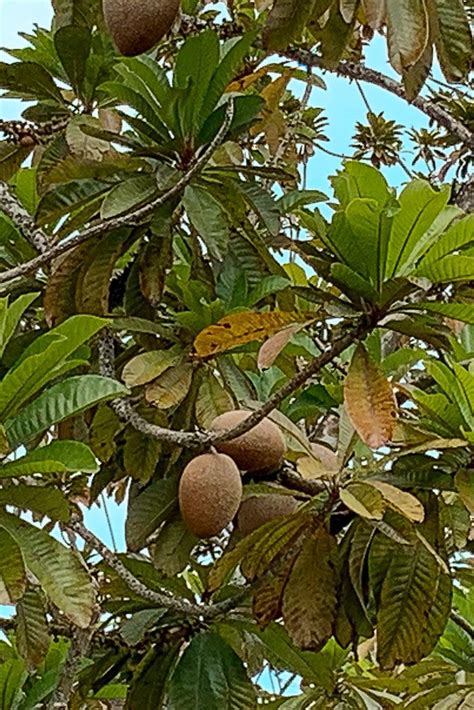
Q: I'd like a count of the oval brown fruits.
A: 5